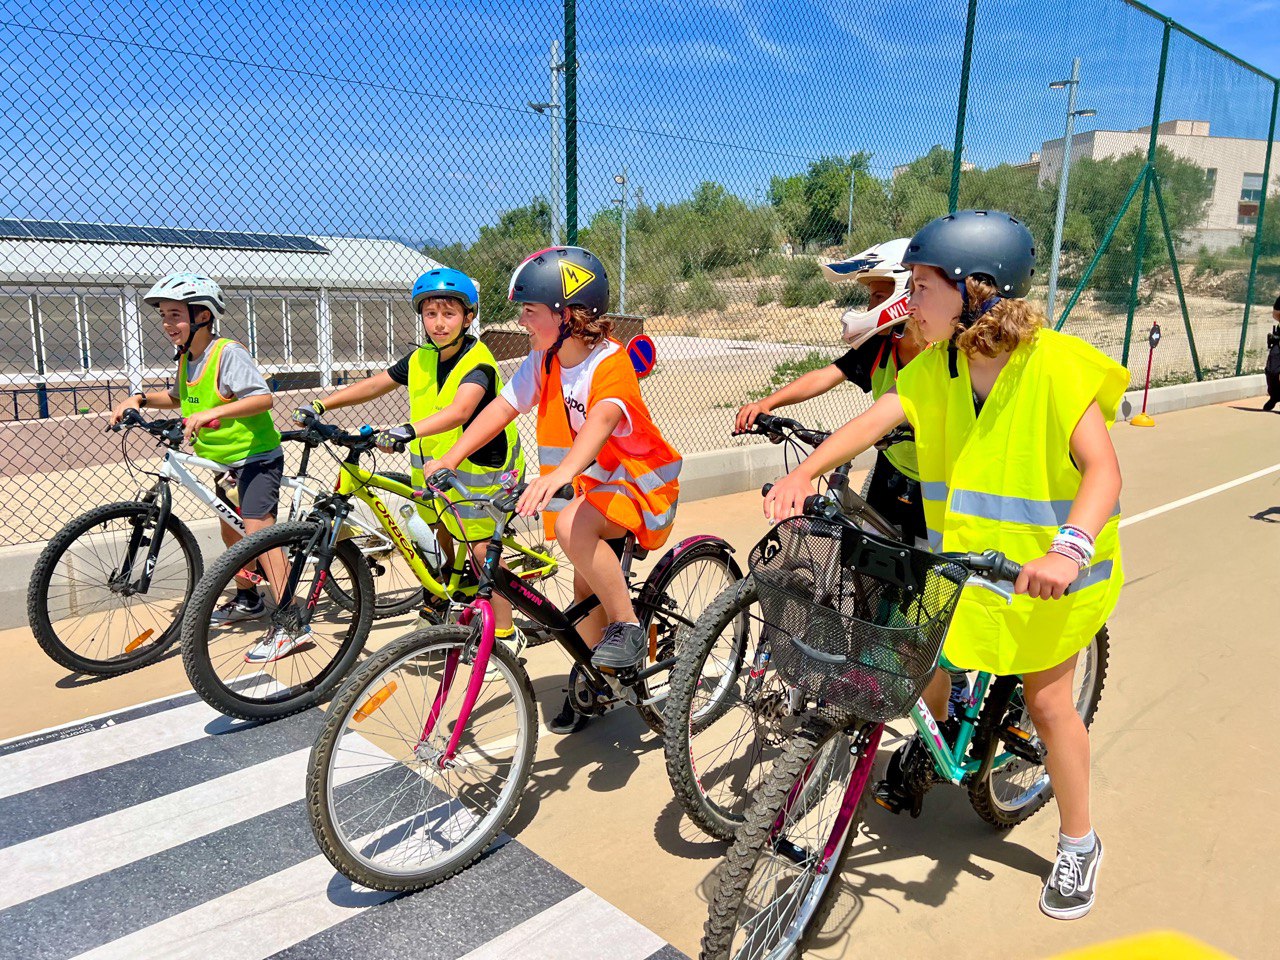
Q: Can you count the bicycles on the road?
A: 5